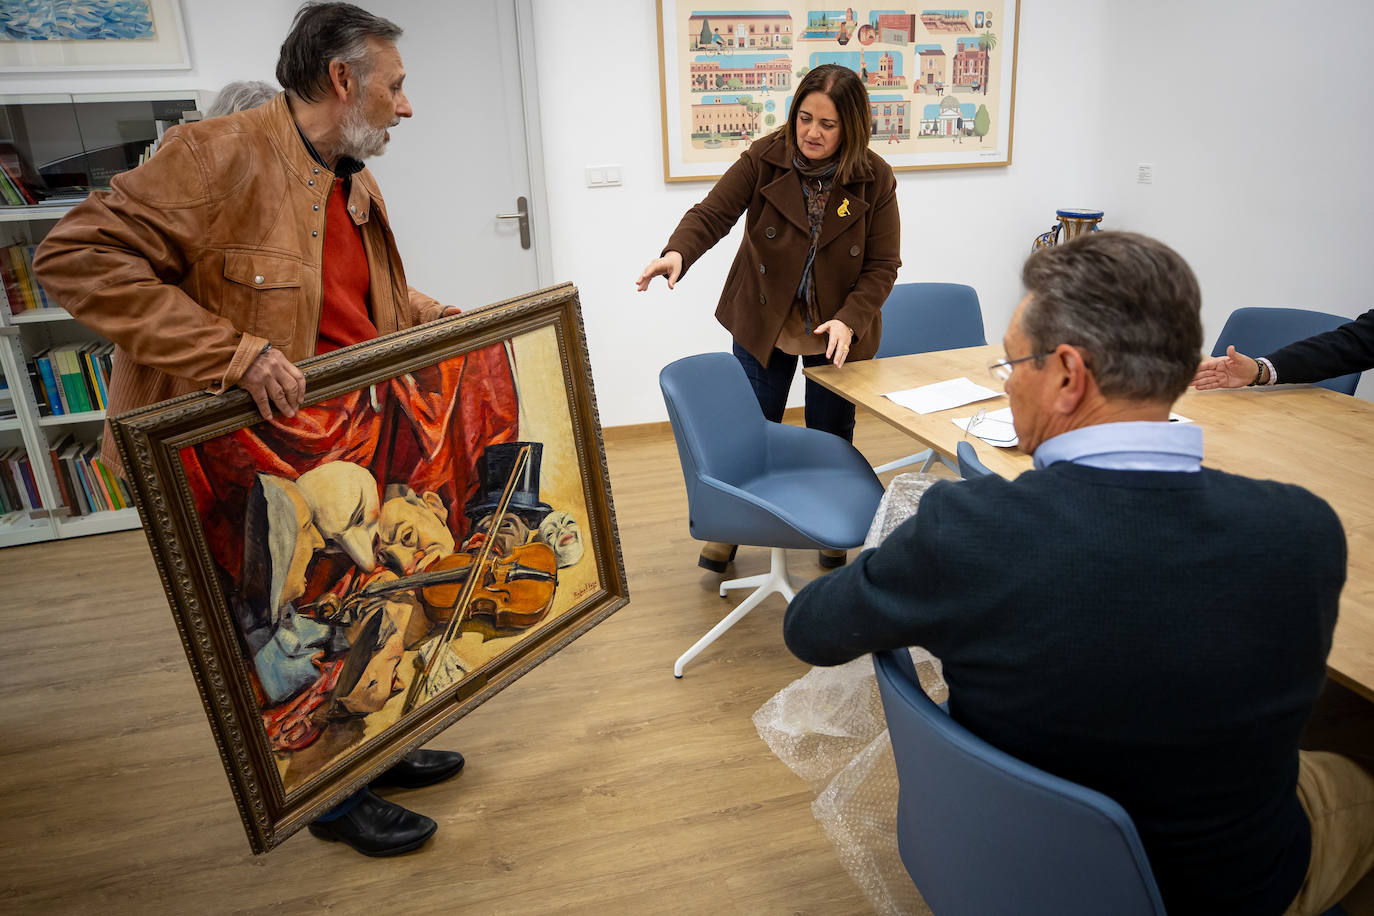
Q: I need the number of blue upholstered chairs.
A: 5